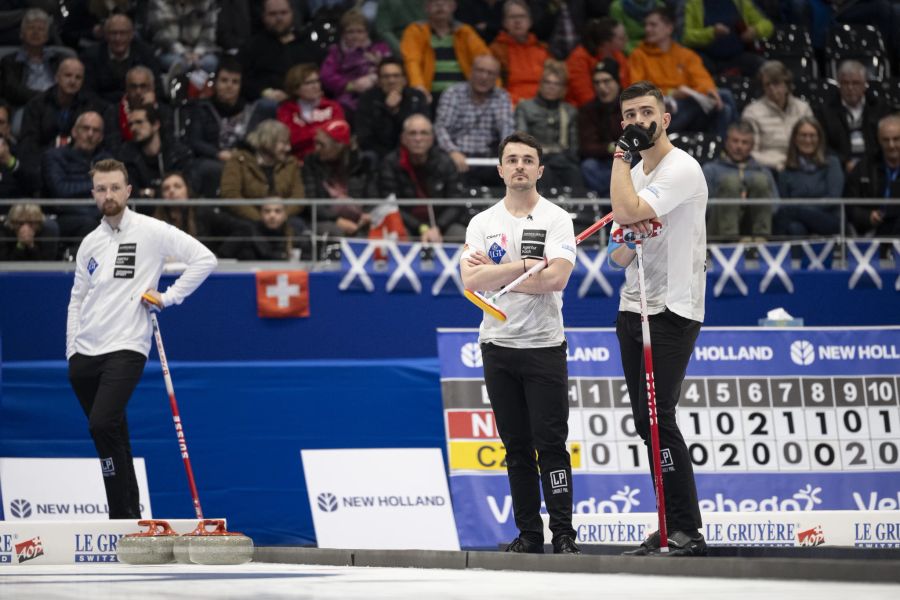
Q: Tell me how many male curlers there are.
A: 3